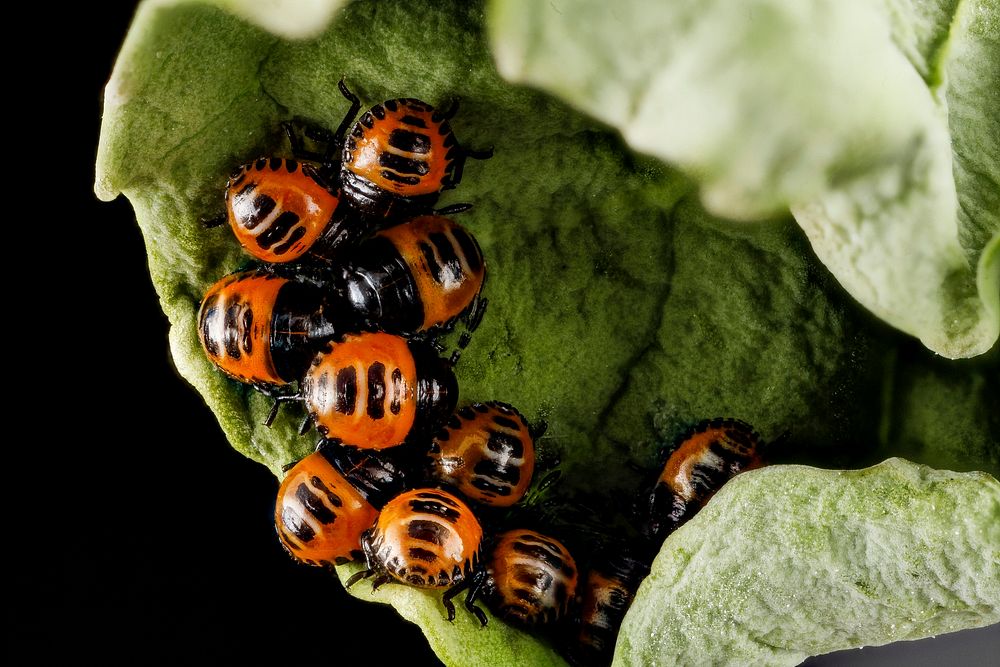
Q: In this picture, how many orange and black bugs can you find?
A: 11